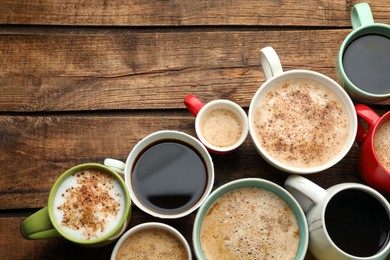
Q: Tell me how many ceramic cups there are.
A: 9